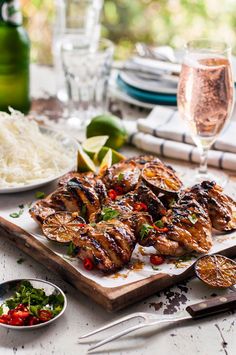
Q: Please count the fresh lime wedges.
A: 4